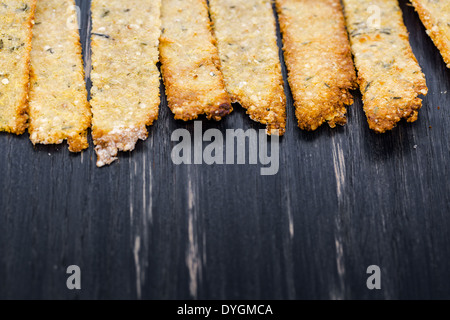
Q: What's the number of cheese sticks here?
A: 8